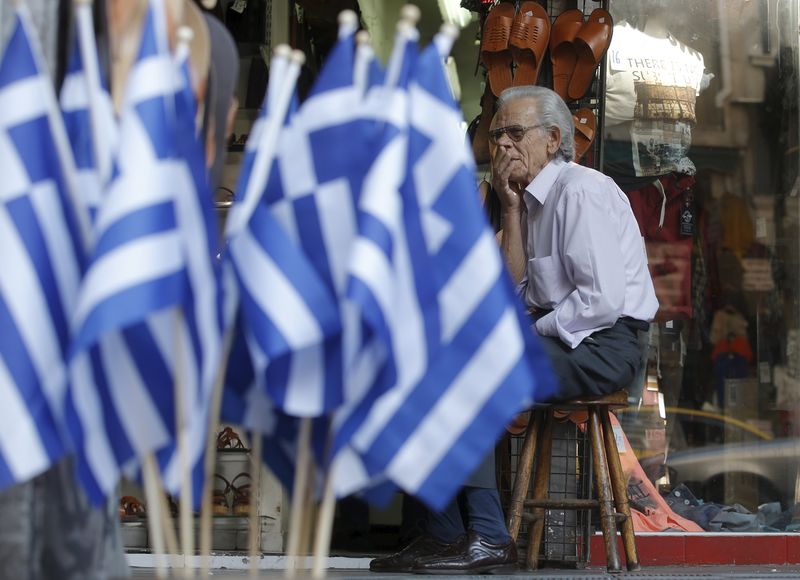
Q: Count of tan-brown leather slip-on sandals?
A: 5